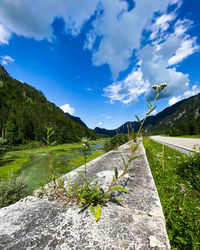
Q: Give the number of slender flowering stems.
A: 3